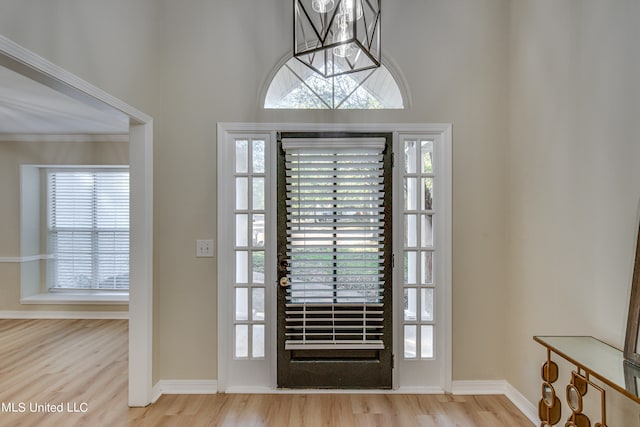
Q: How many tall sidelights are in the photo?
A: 2